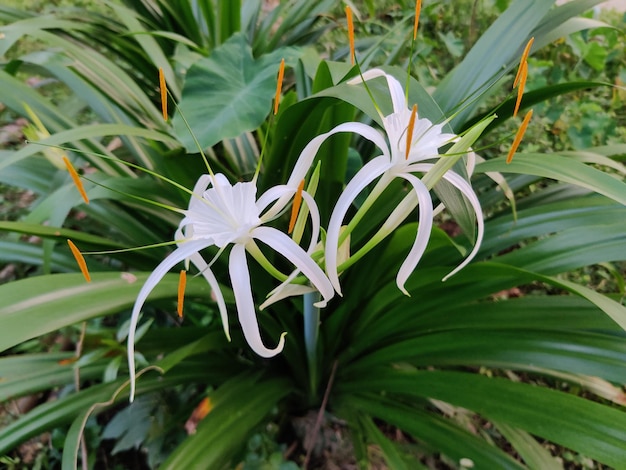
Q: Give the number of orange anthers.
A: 12